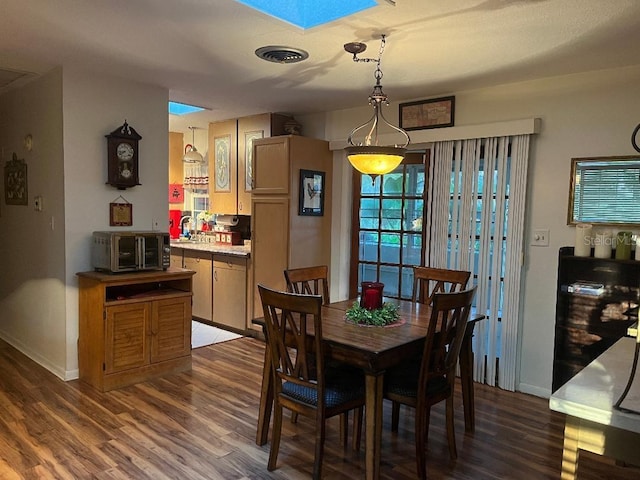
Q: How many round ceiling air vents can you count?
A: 1